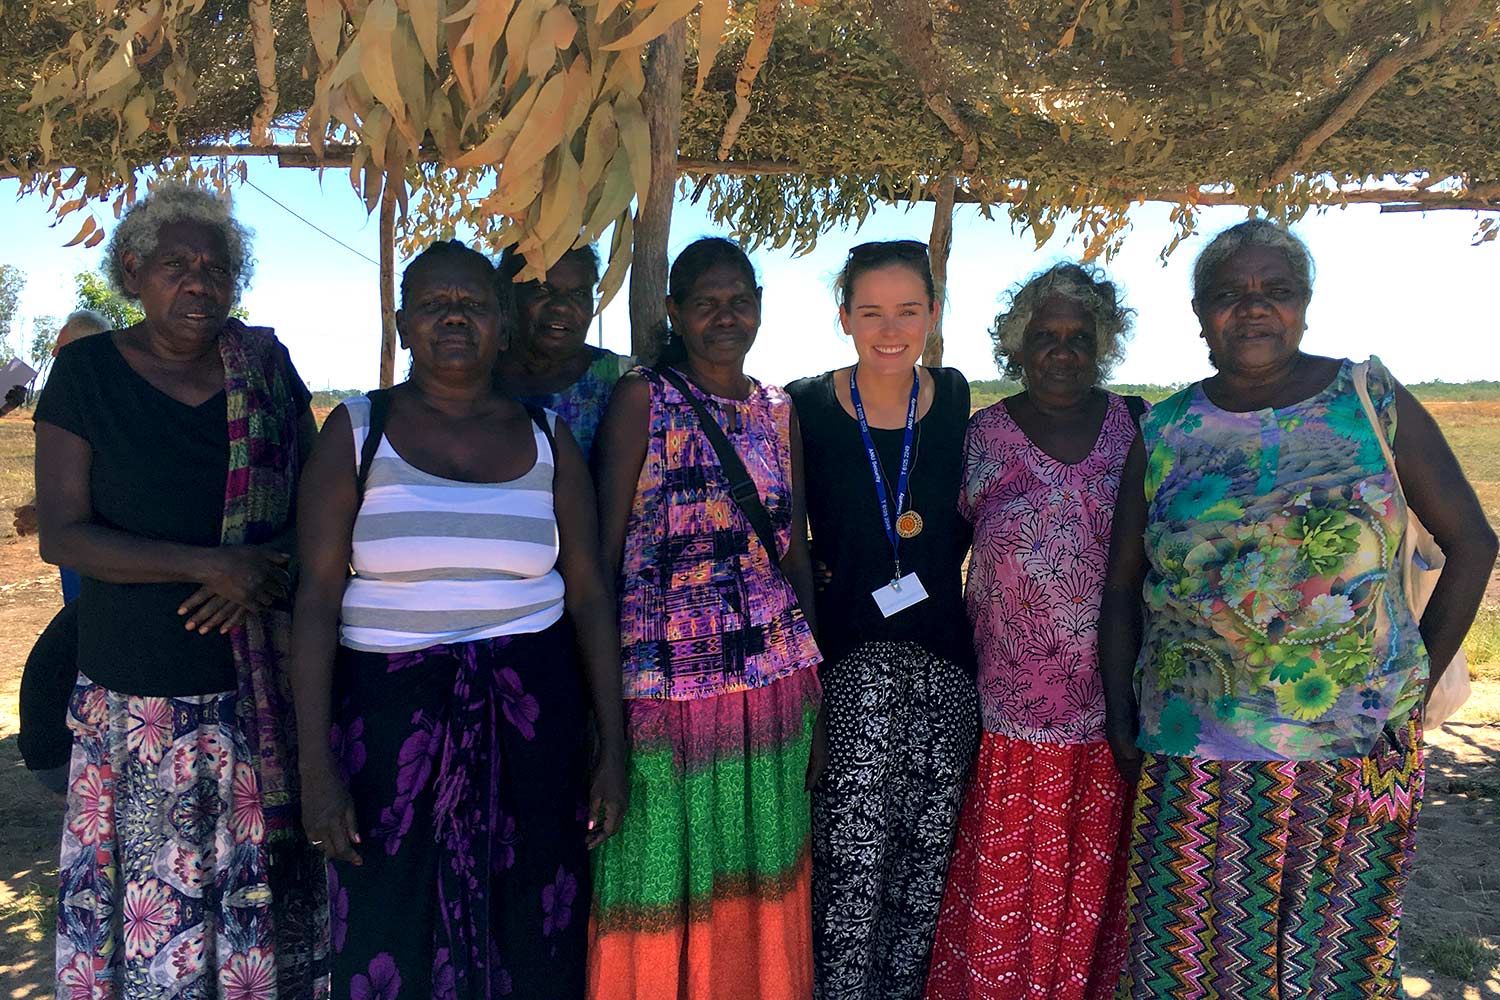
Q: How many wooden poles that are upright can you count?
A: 3